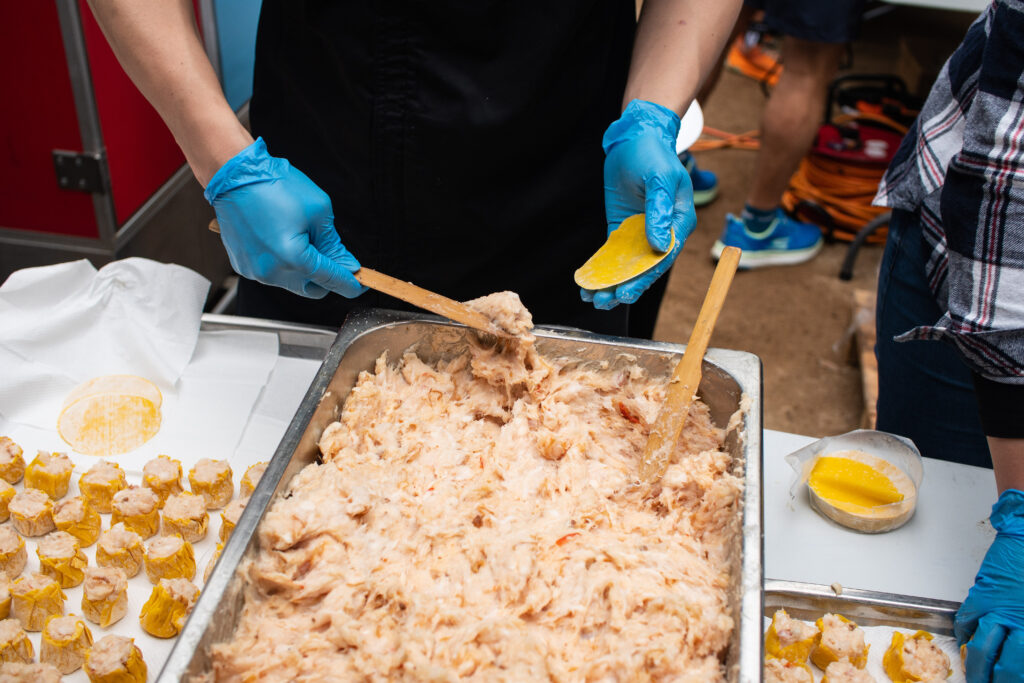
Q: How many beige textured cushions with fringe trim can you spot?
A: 0